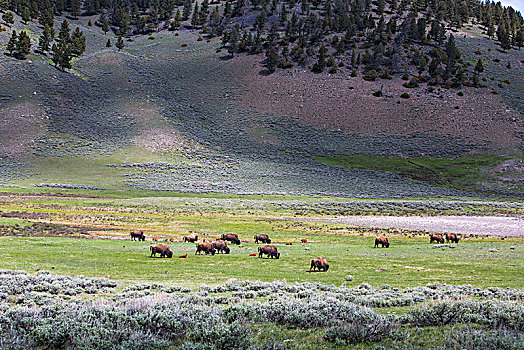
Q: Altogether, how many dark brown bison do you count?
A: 12